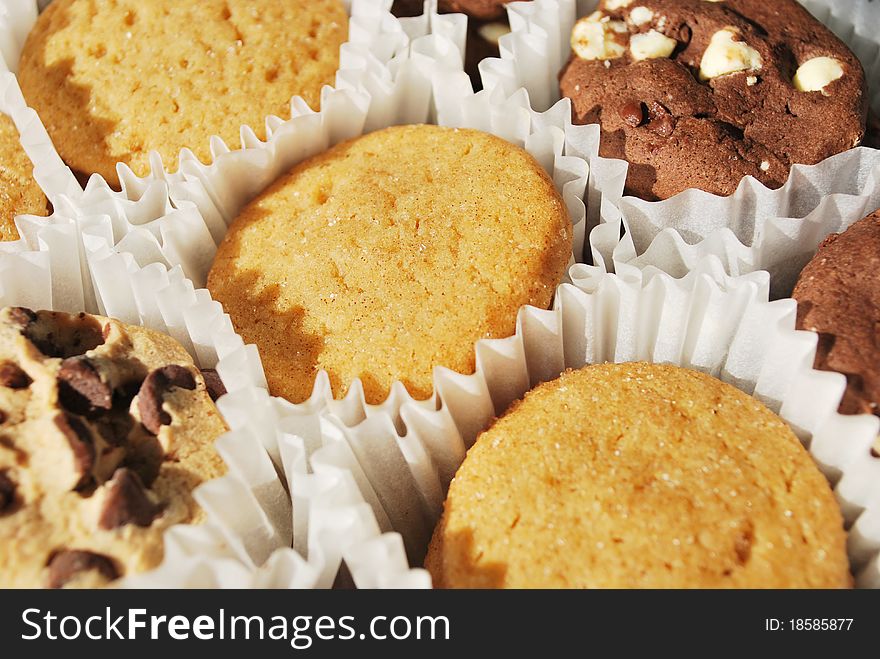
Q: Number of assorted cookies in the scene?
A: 8